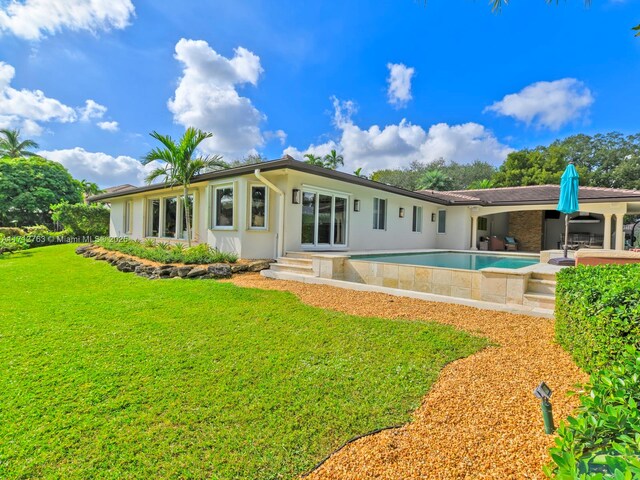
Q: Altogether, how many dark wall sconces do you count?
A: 4